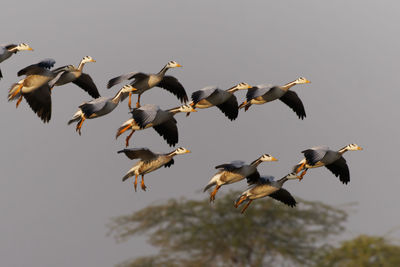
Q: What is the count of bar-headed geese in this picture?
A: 12